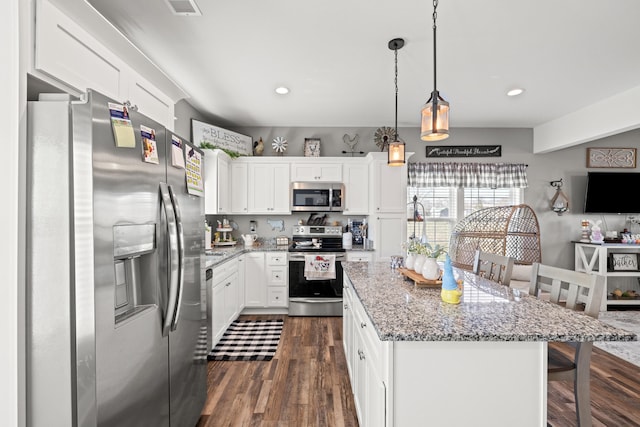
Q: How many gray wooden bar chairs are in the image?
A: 2